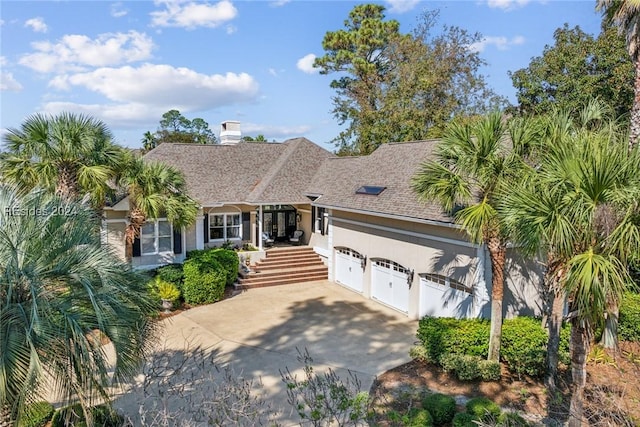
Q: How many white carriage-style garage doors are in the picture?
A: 3